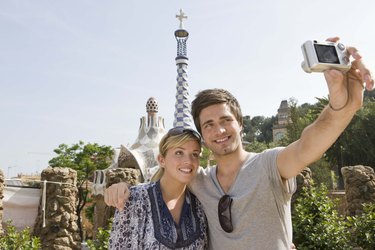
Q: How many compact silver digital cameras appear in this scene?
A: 1